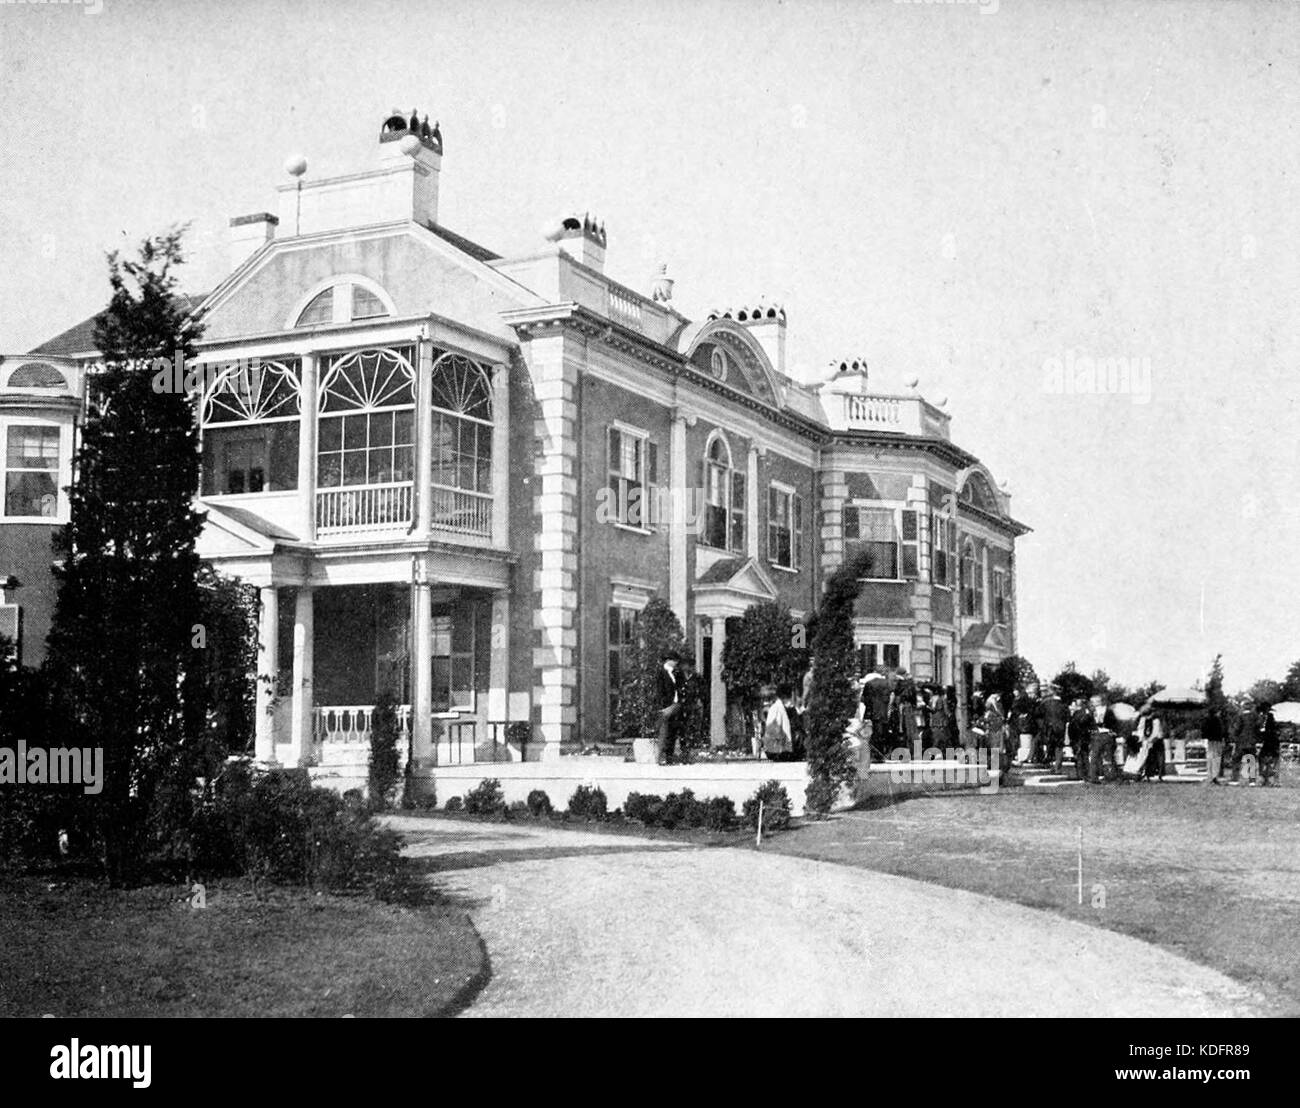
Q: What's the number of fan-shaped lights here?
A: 3